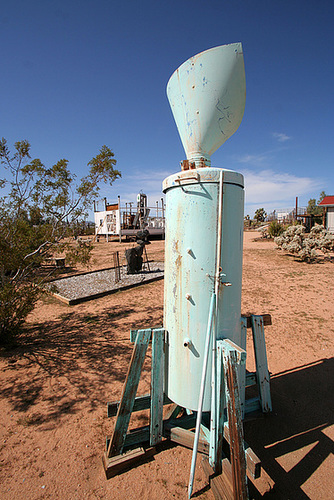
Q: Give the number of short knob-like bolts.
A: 3